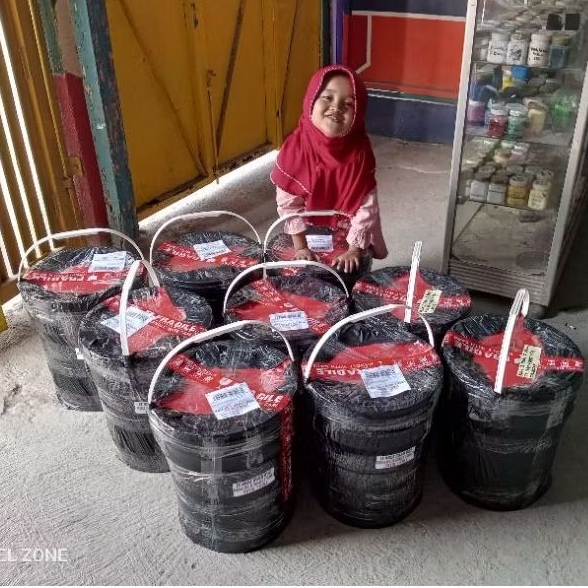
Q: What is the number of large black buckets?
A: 9